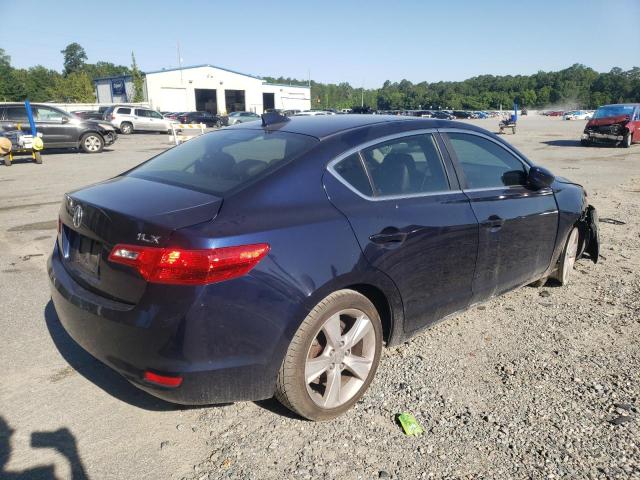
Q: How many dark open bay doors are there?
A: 3